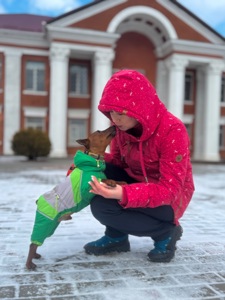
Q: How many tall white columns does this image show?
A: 5